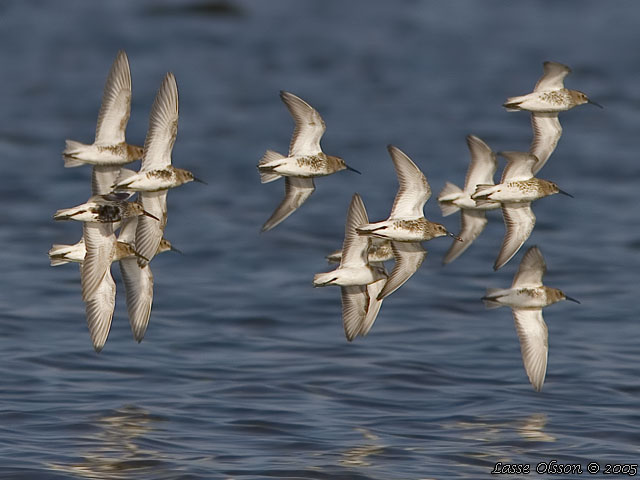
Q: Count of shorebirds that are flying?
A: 13